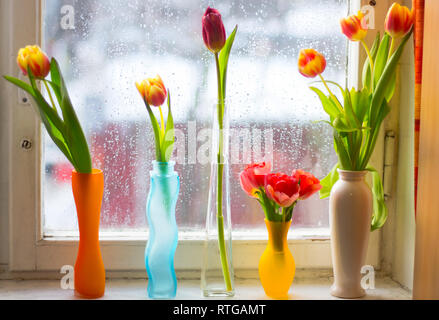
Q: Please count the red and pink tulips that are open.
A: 3